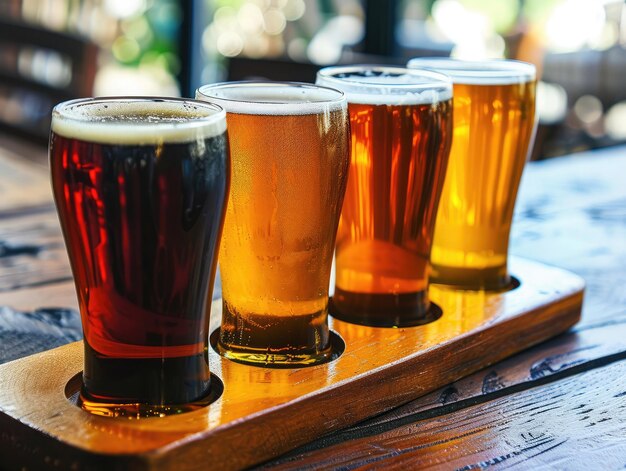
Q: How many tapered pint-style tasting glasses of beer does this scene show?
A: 4